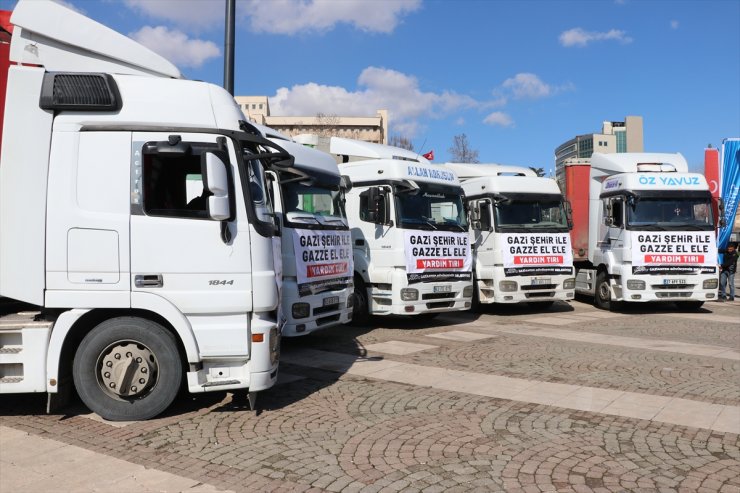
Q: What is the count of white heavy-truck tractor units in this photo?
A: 5